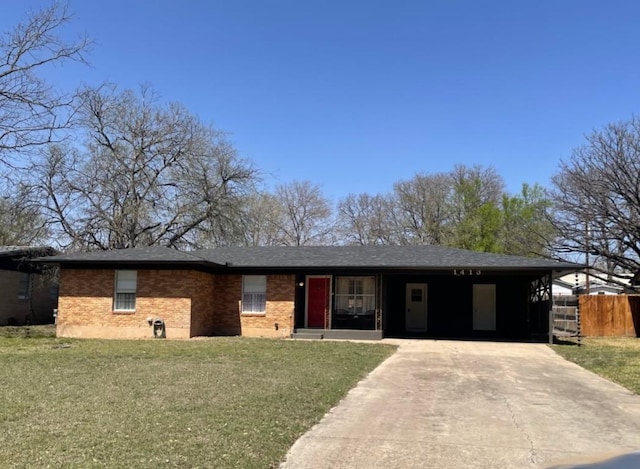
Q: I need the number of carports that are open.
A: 1